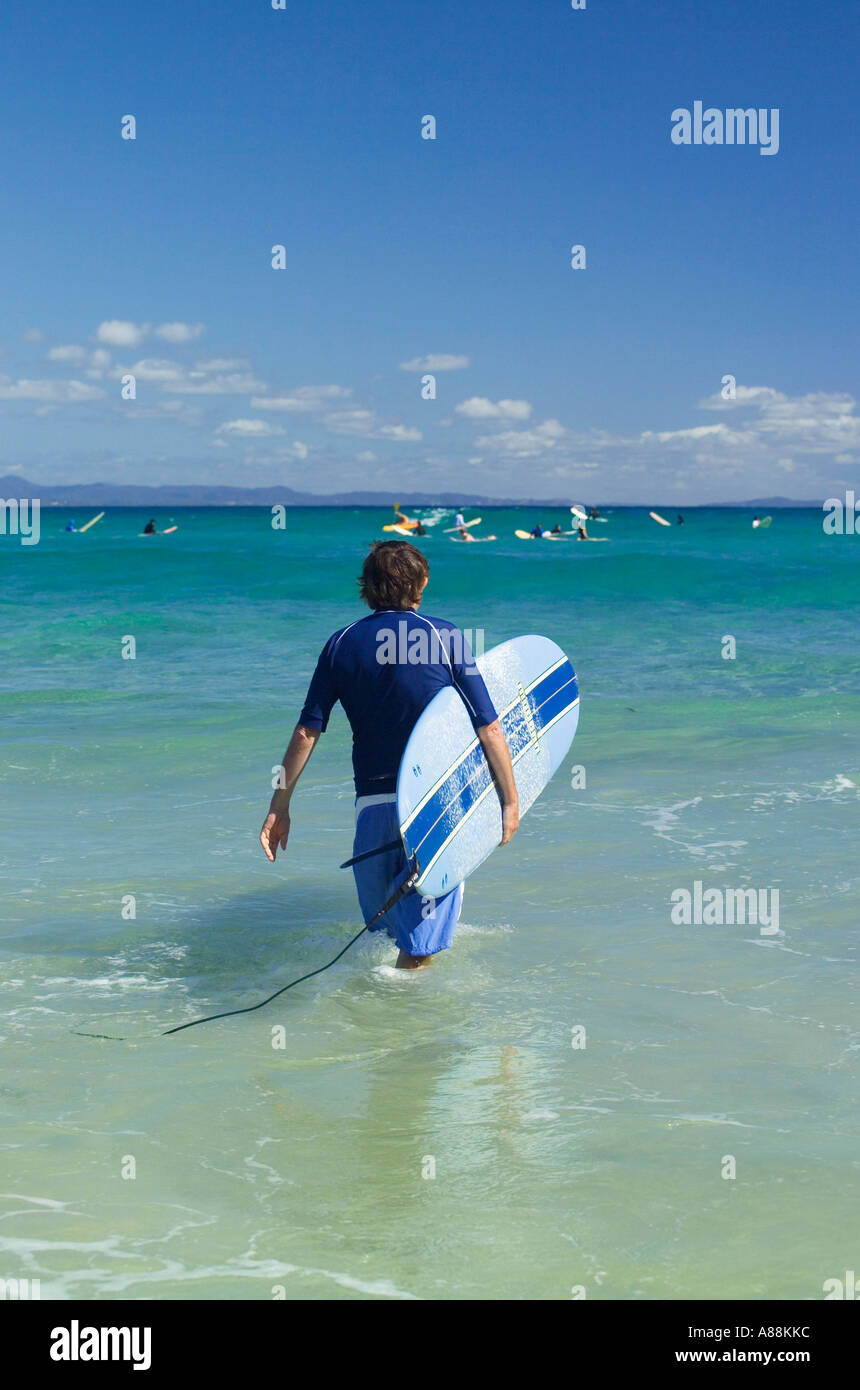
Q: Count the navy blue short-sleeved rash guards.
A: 1